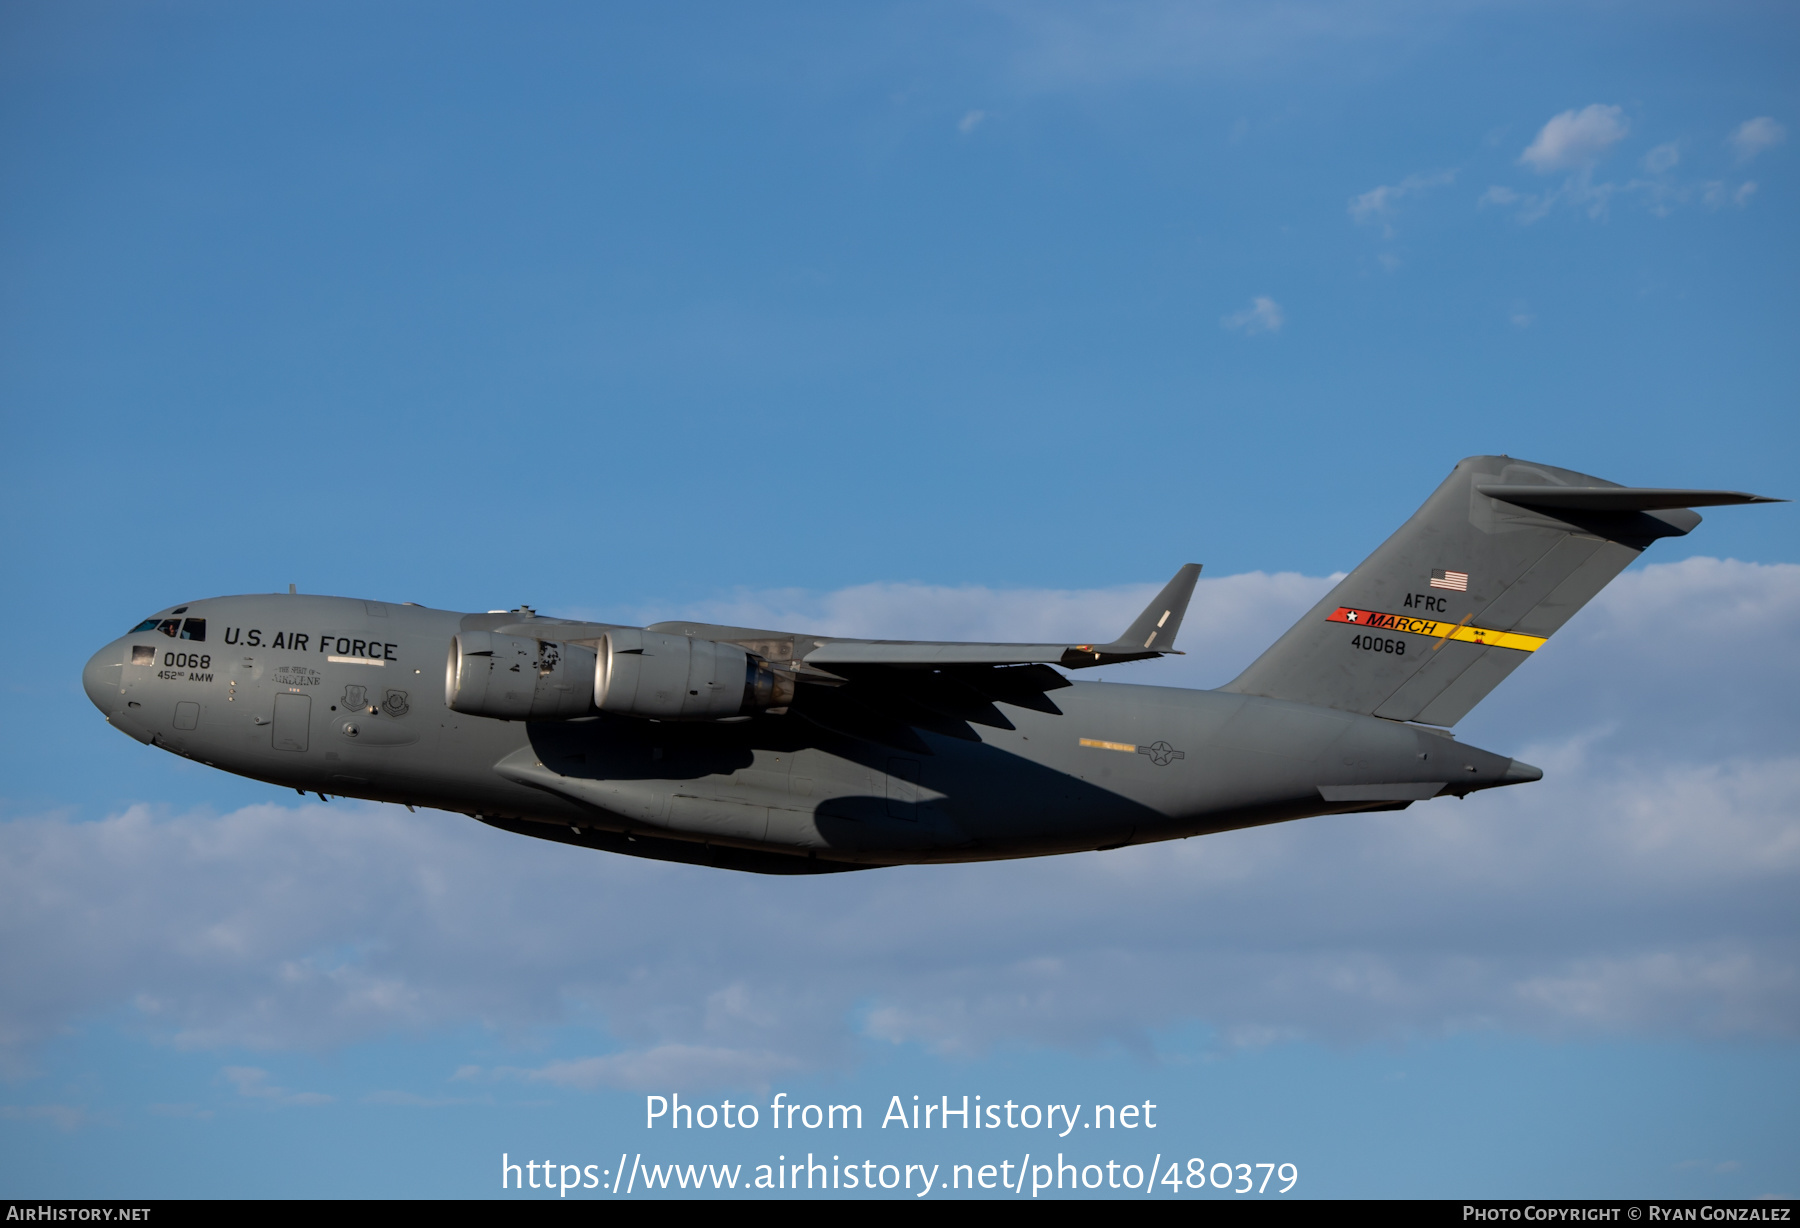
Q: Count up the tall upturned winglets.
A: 1